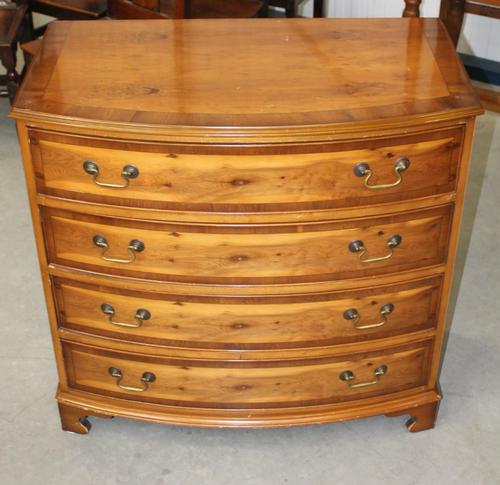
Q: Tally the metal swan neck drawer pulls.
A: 8